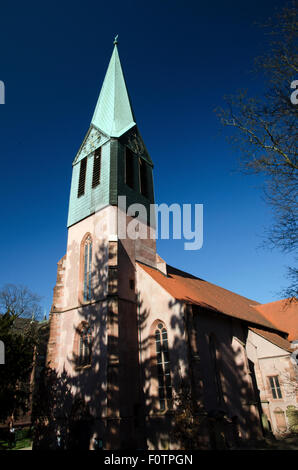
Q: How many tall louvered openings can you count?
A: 4